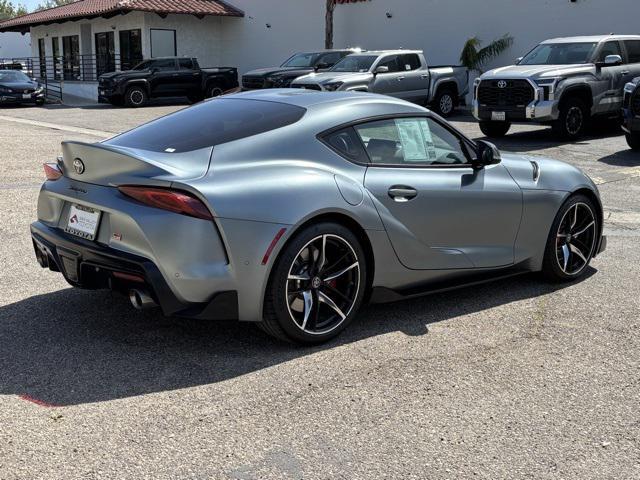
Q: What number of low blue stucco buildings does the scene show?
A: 0